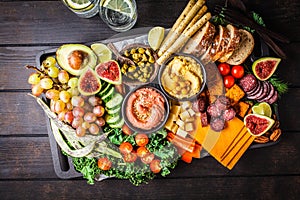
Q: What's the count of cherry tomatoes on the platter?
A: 11